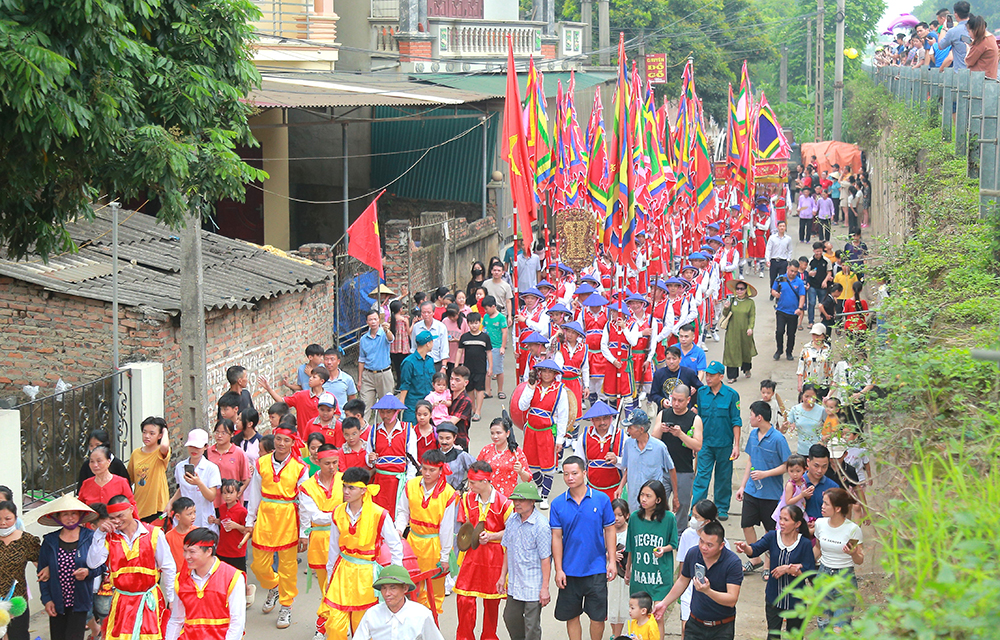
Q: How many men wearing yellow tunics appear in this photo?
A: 4